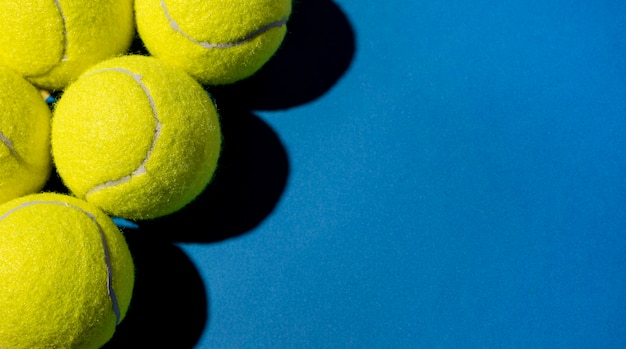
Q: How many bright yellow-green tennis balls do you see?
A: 5